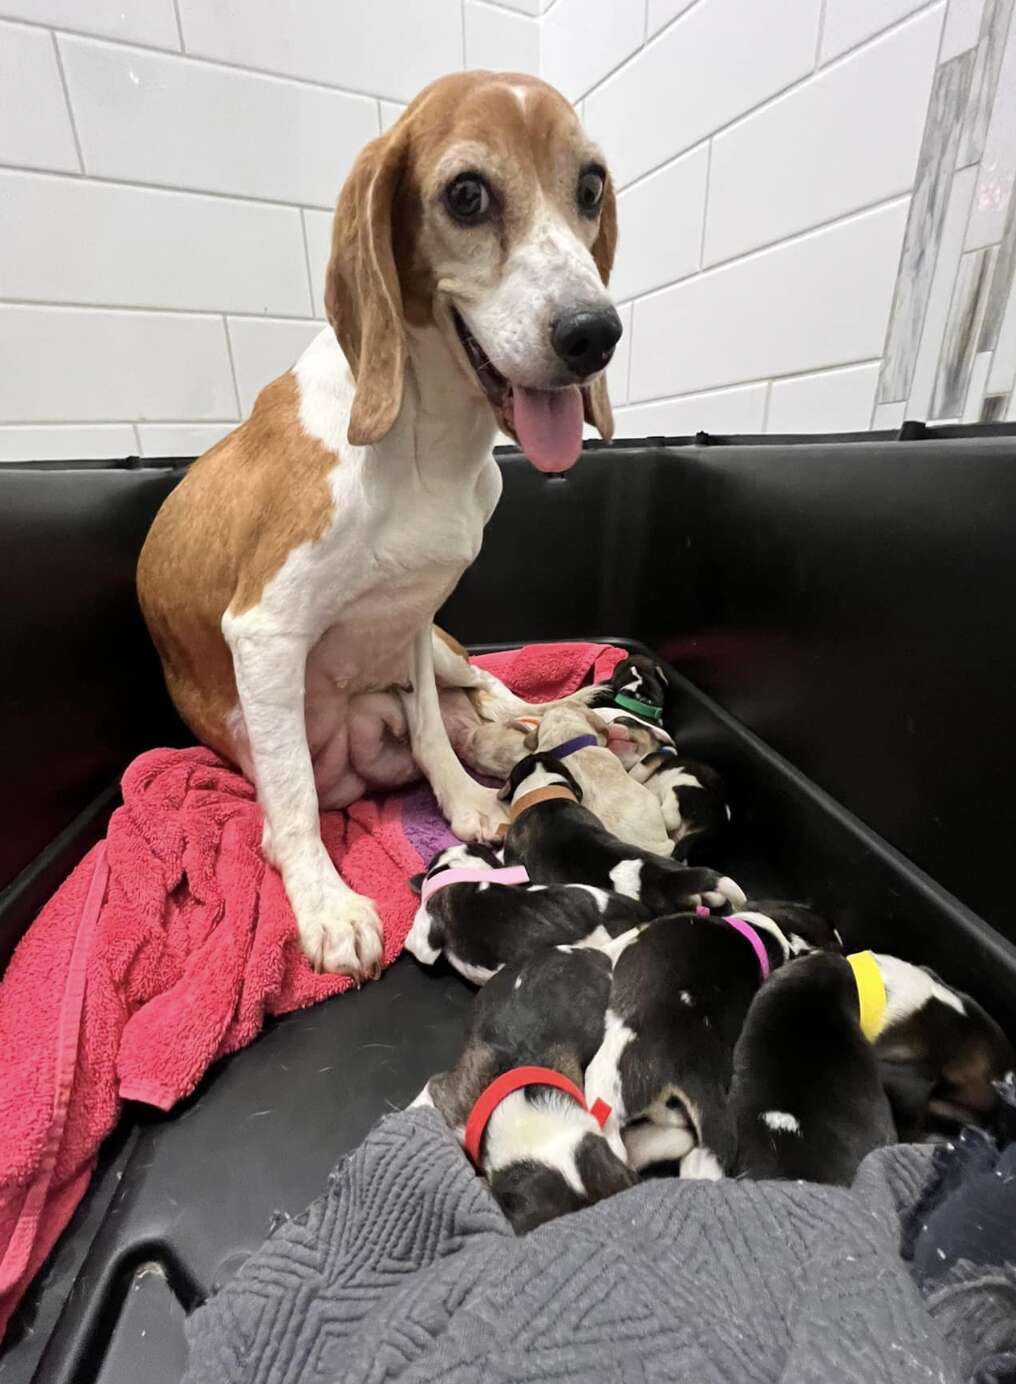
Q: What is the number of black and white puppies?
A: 7